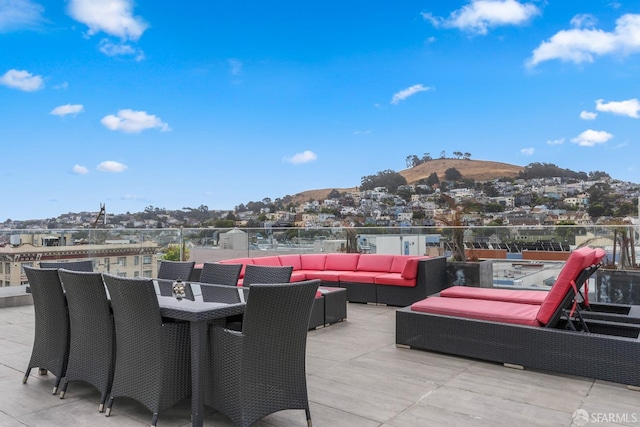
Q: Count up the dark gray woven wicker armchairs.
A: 8